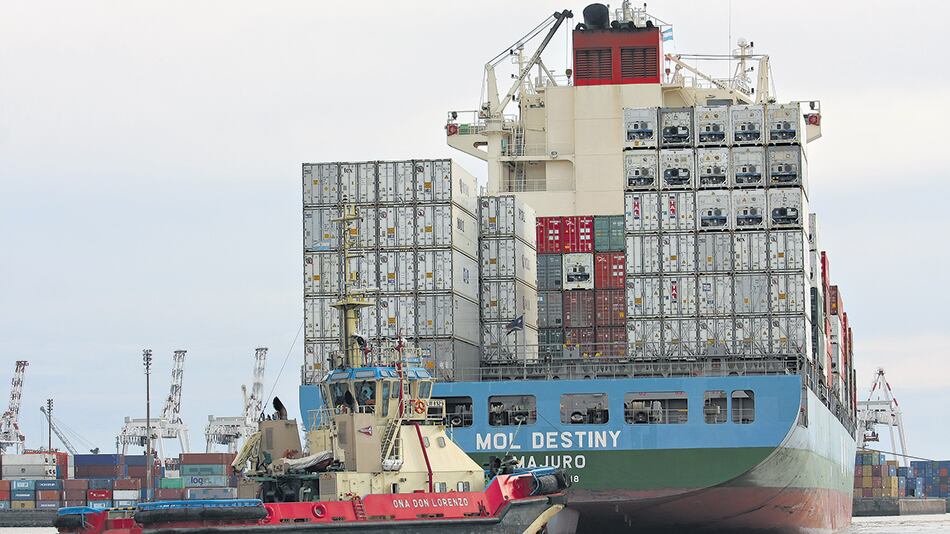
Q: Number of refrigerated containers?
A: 14